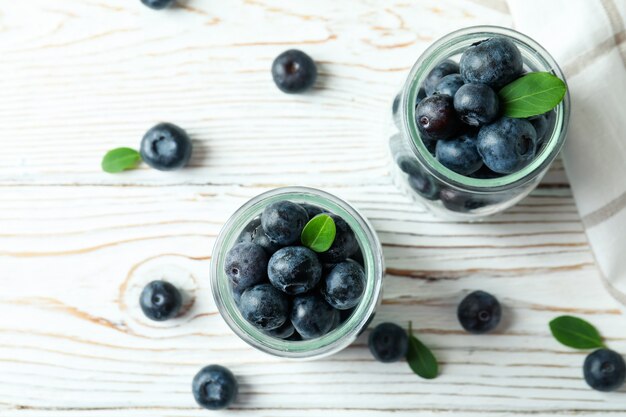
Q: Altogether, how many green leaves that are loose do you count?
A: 3